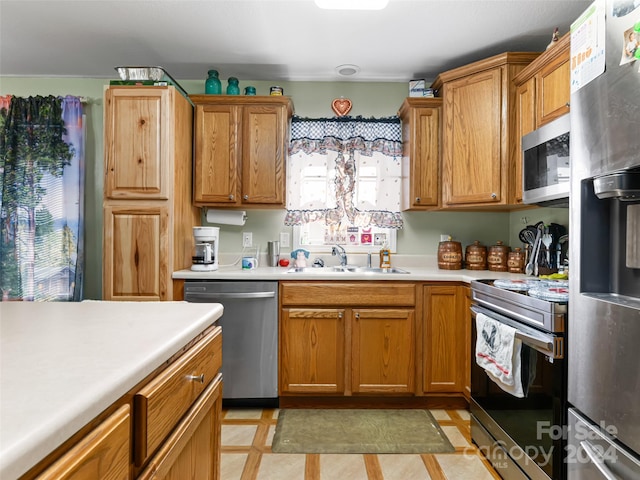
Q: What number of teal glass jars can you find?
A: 3